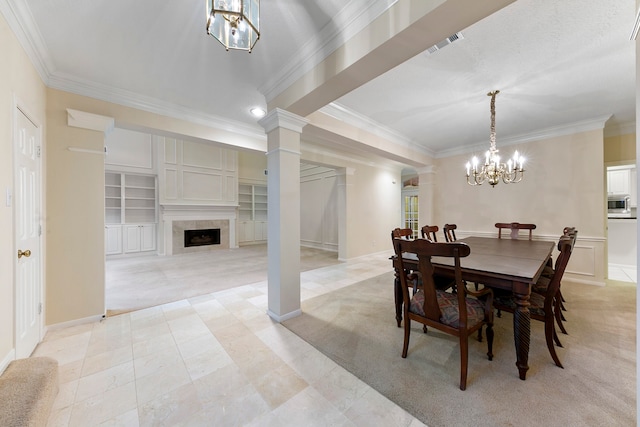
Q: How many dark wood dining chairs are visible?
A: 8